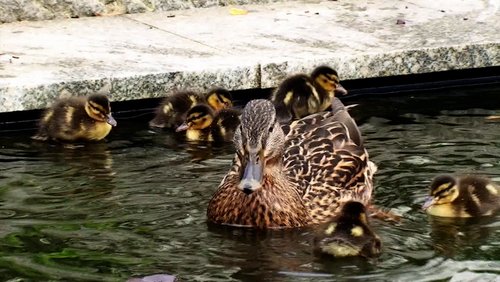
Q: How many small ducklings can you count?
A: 6